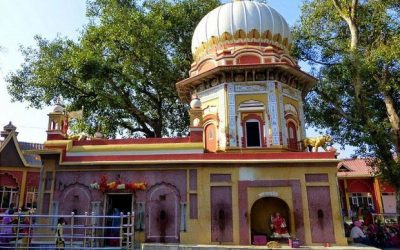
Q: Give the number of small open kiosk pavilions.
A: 2